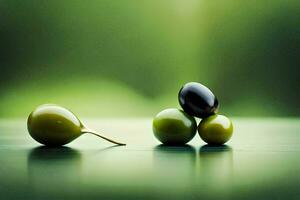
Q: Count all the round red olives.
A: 0